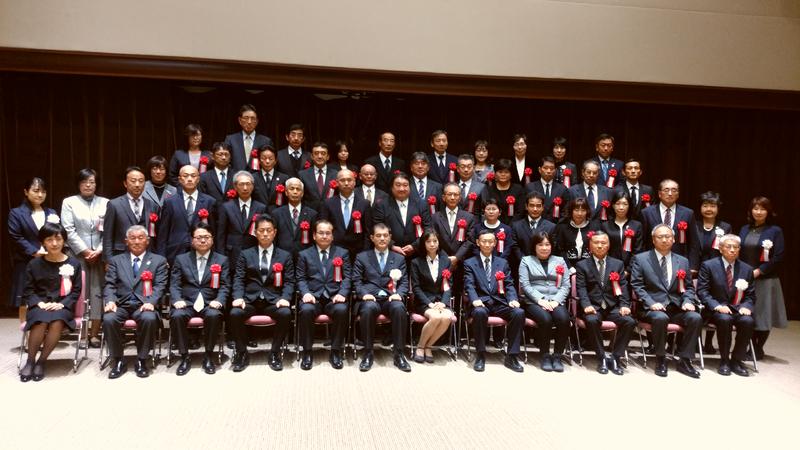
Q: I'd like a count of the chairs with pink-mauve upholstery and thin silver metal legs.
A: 12